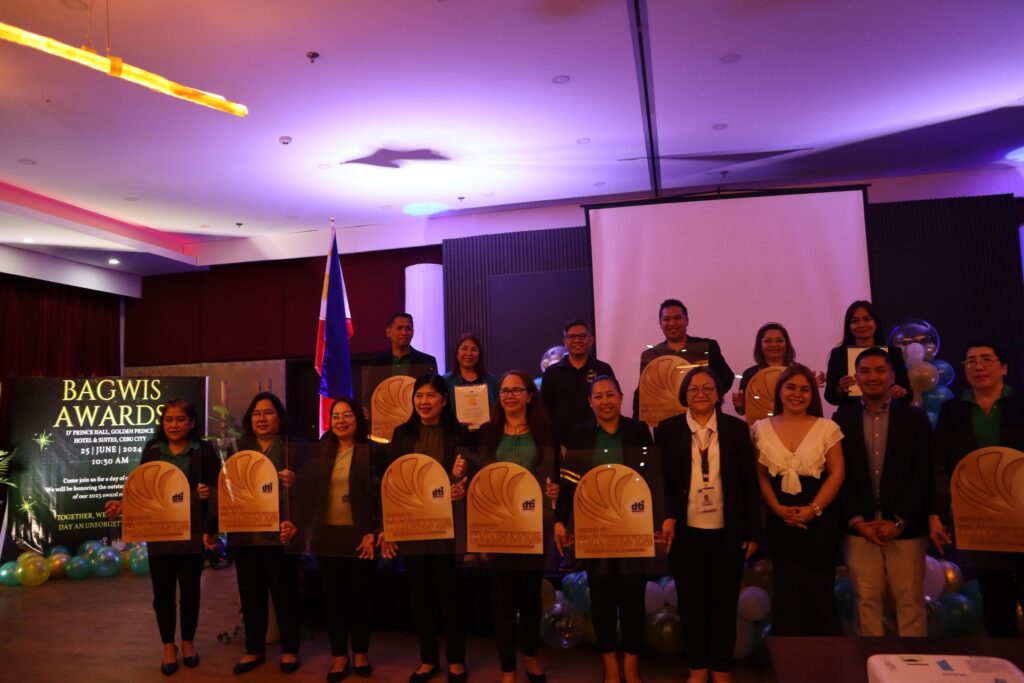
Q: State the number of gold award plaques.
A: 9